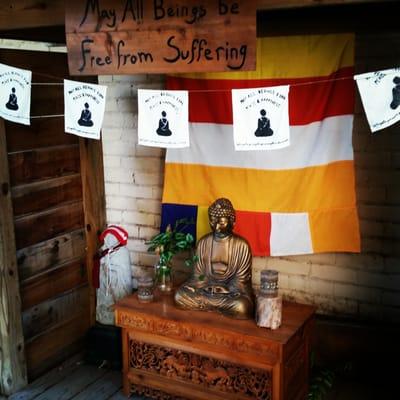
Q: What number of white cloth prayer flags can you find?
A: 5